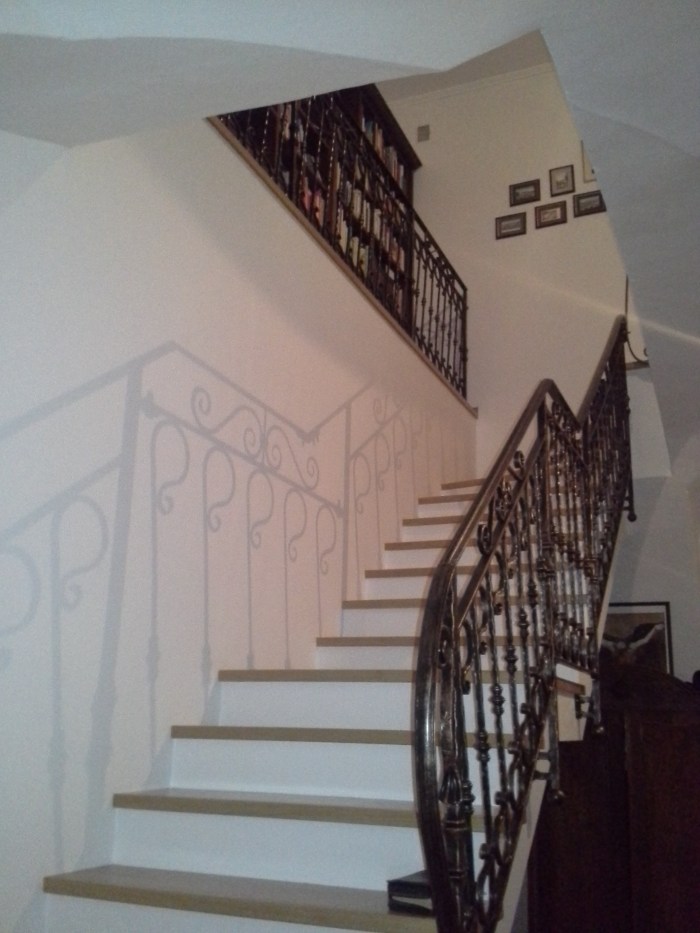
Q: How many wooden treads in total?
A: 11